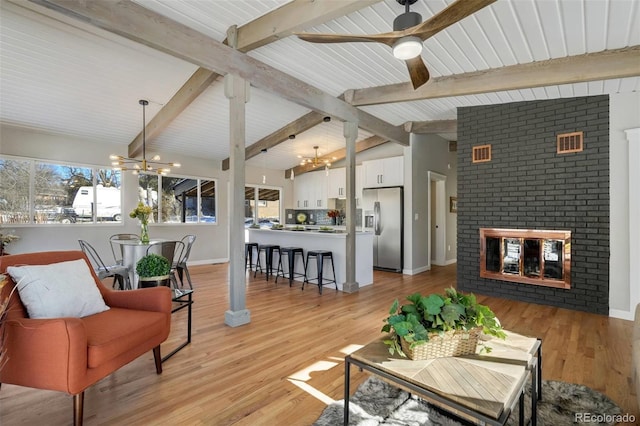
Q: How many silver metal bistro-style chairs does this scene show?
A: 4